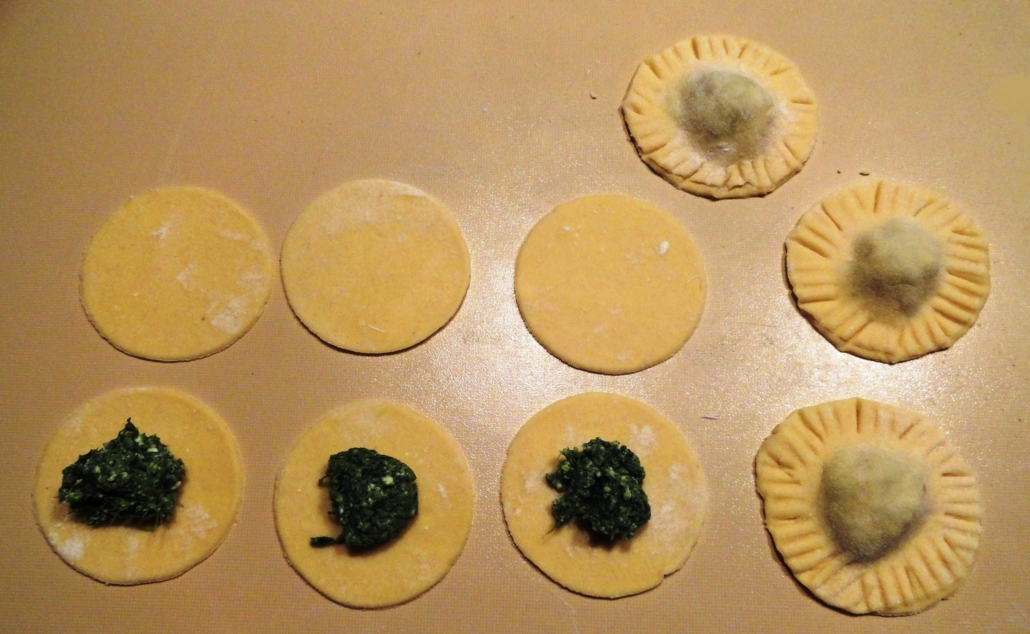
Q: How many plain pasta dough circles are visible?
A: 3